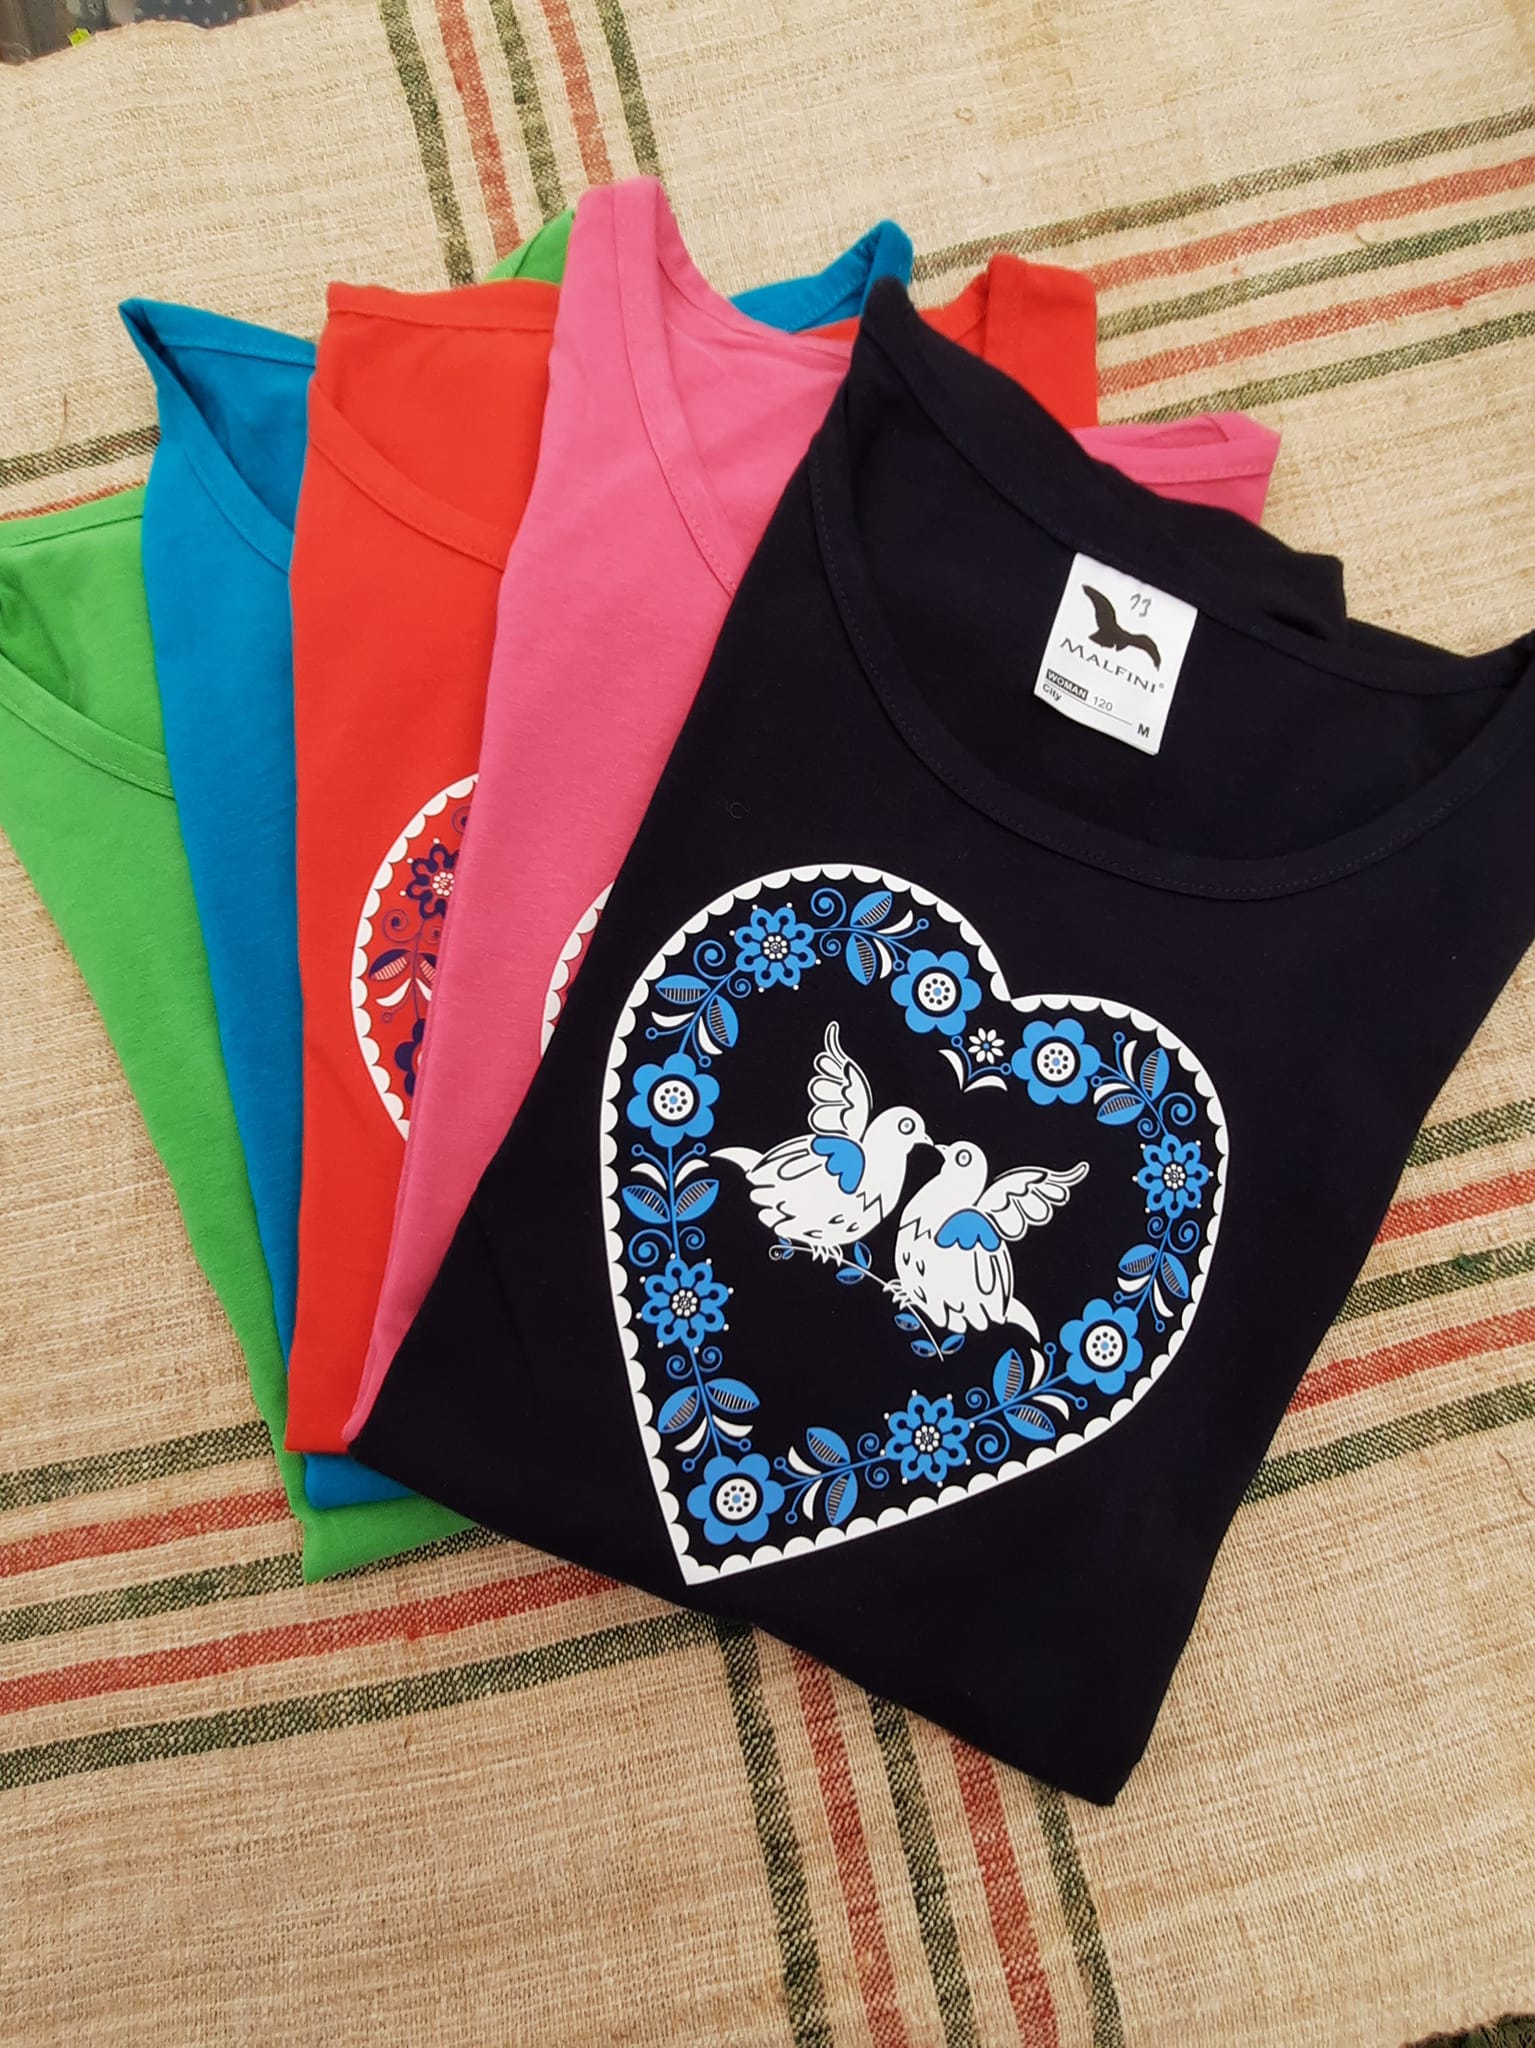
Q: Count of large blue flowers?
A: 9